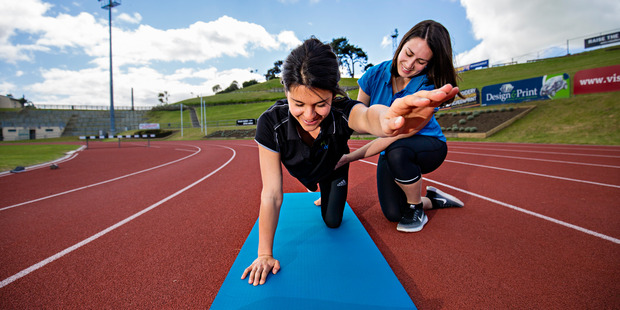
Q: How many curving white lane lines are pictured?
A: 2